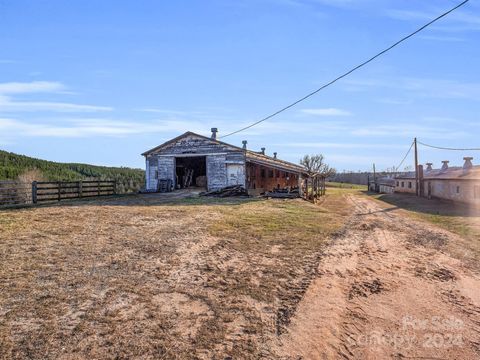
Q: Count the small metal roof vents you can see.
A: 7